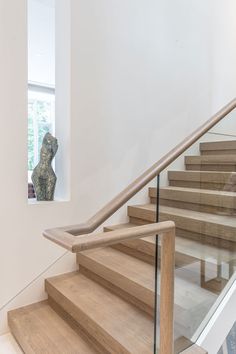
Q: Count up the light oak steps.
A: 9